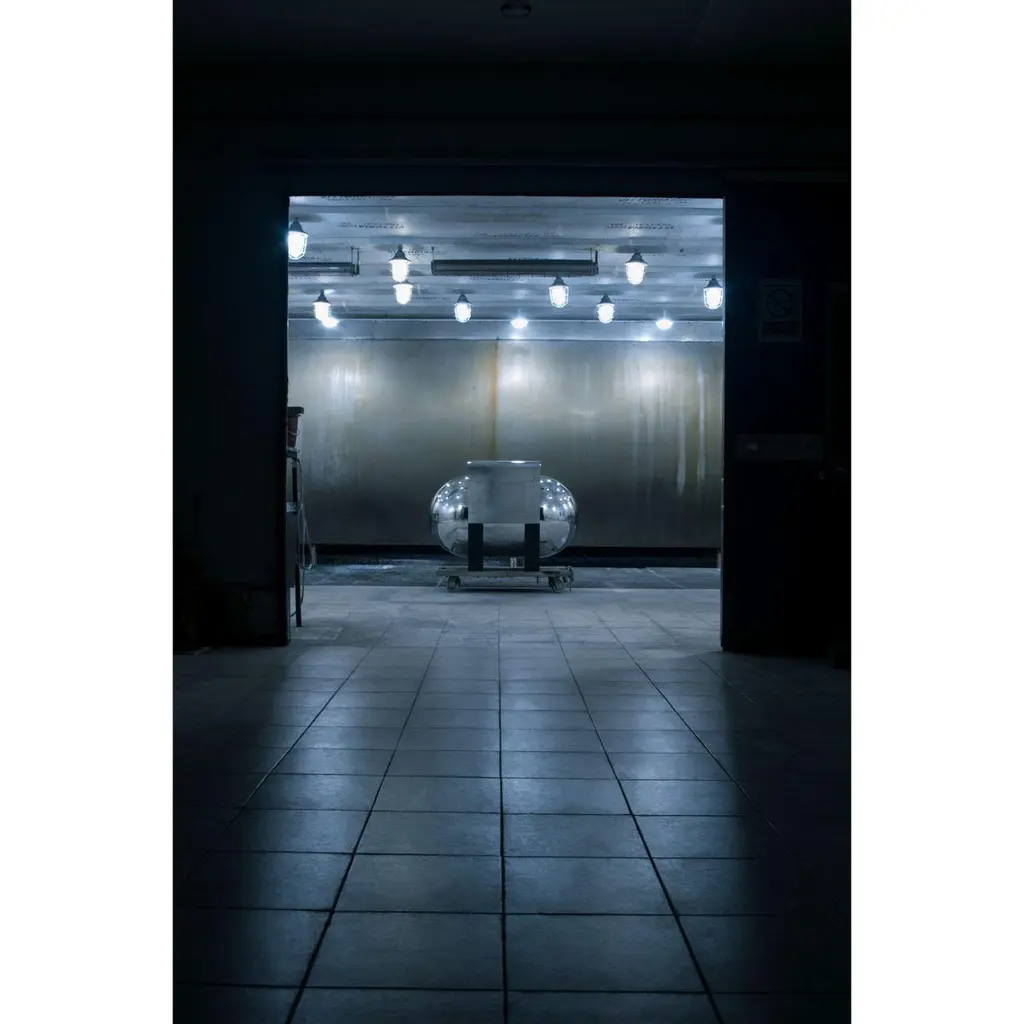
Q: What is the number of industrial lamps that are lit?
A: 12